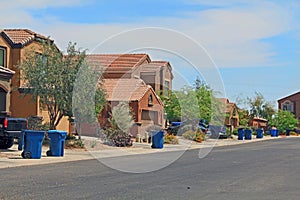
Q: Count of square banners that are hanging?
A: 0